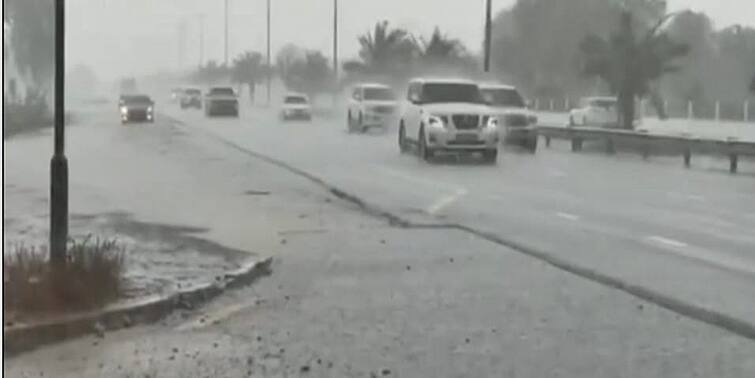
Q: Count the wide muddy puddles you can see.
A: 1